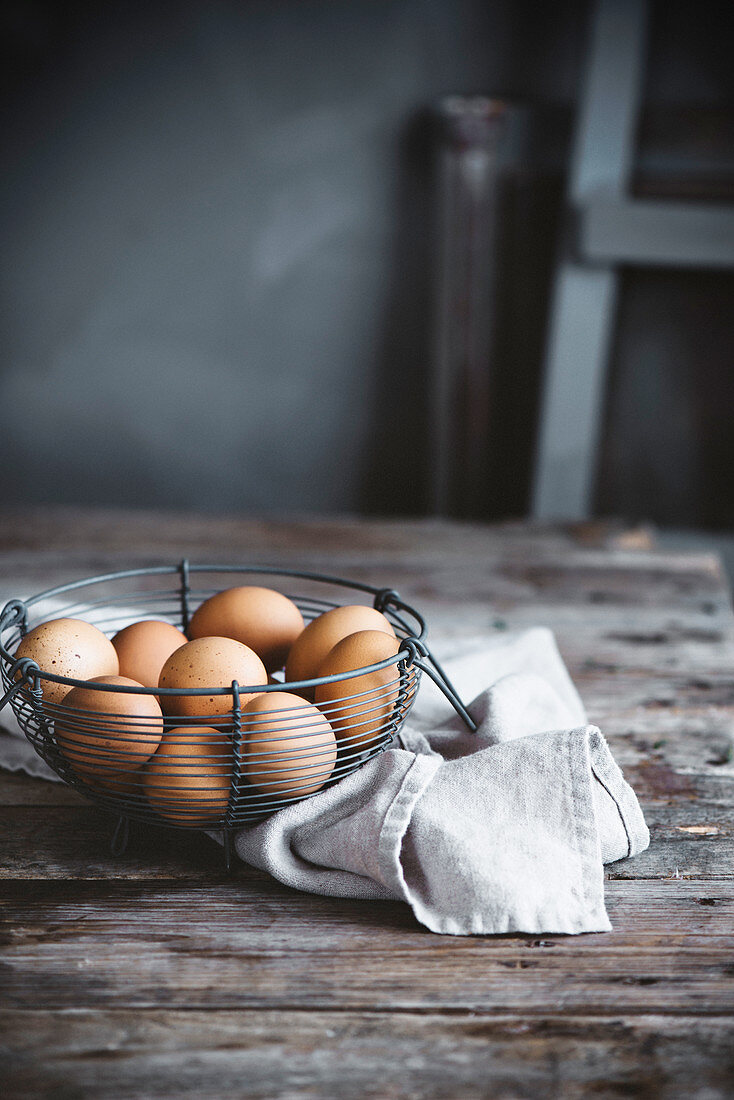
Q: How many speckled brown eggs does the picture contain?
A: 2